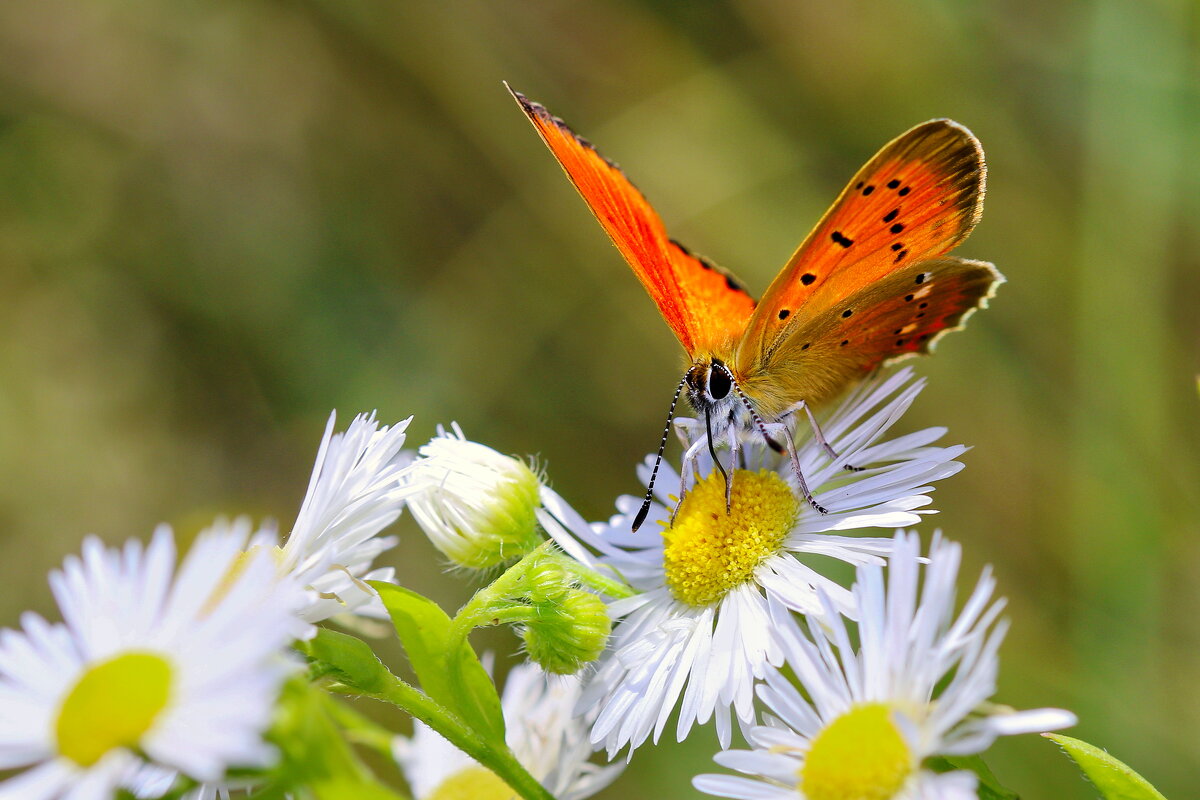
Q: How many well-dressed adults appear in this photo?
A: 0